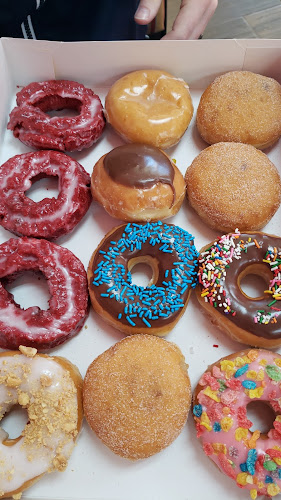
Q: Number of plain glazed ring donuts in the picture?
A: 0